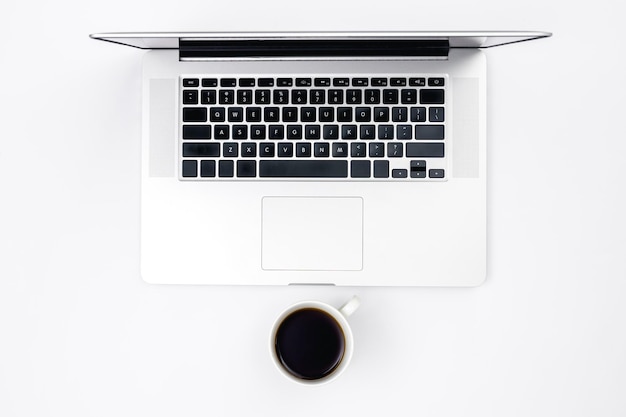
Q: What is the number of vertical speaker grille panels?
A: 2